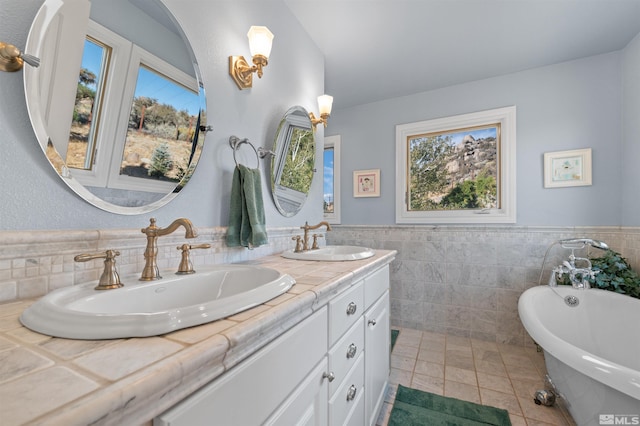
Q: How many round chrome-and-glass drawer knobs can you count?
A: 3